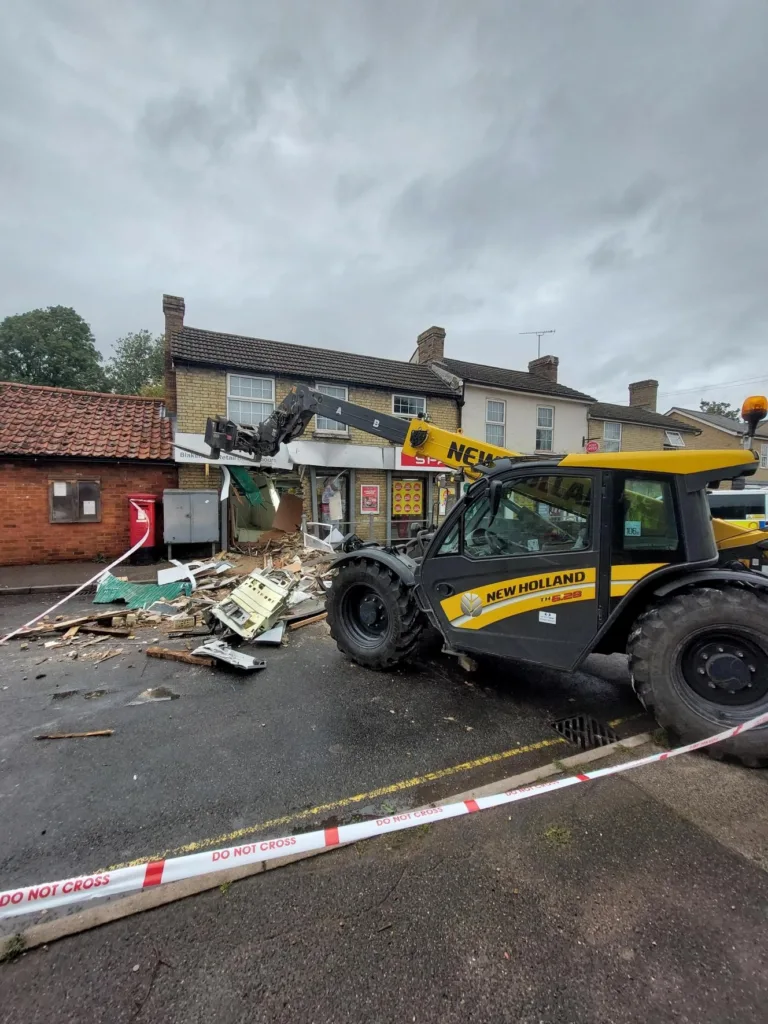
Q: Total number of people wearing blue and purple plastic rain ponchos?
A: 0